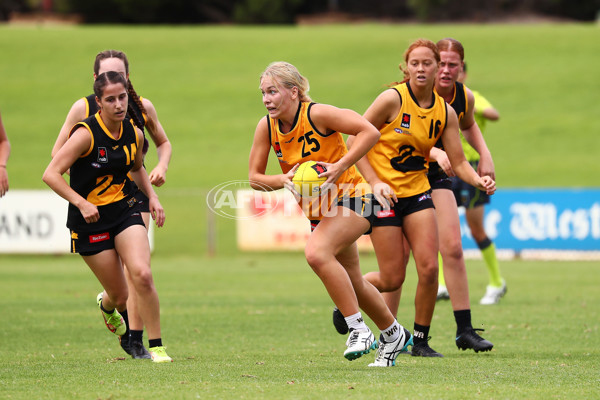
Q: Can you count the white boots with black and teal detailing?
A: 2